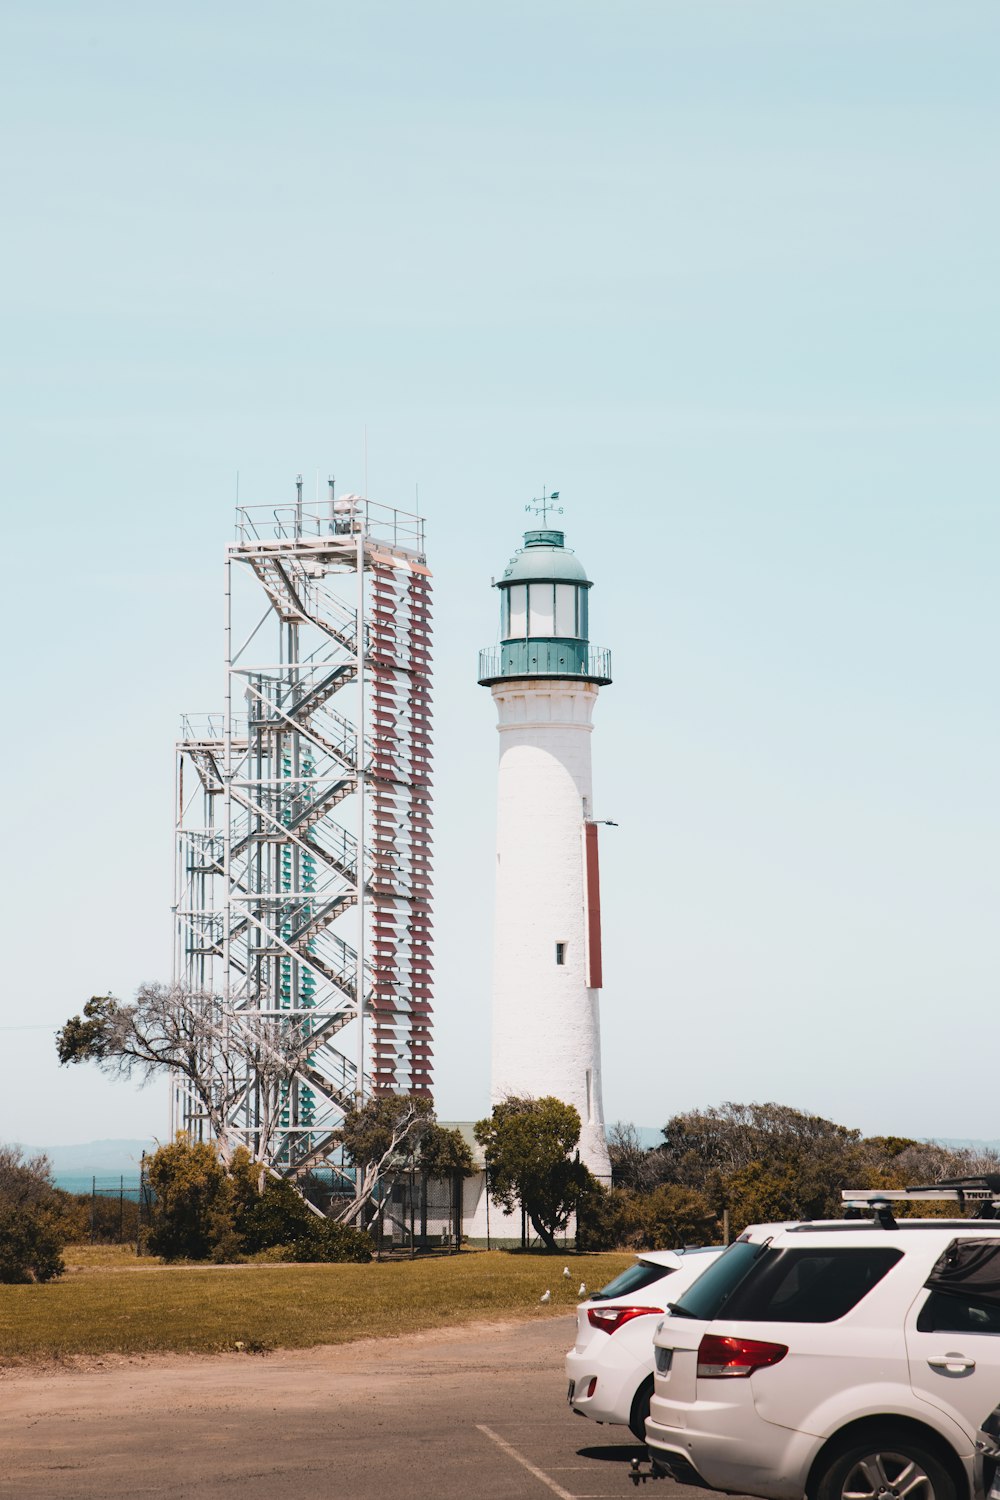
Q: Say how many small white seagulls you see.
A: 3